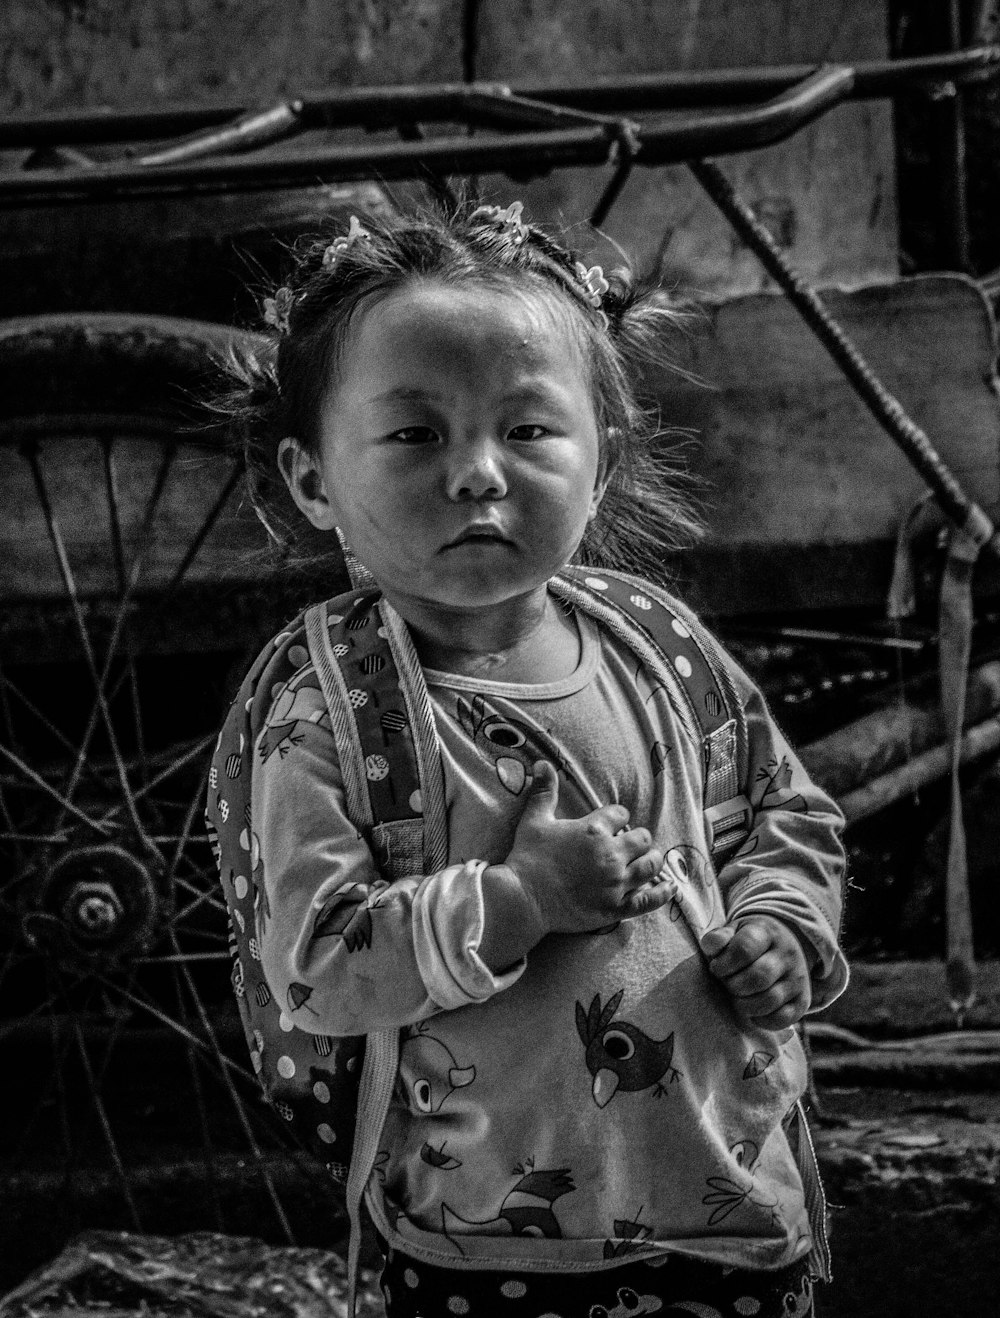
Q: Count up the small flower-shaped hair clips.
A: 4